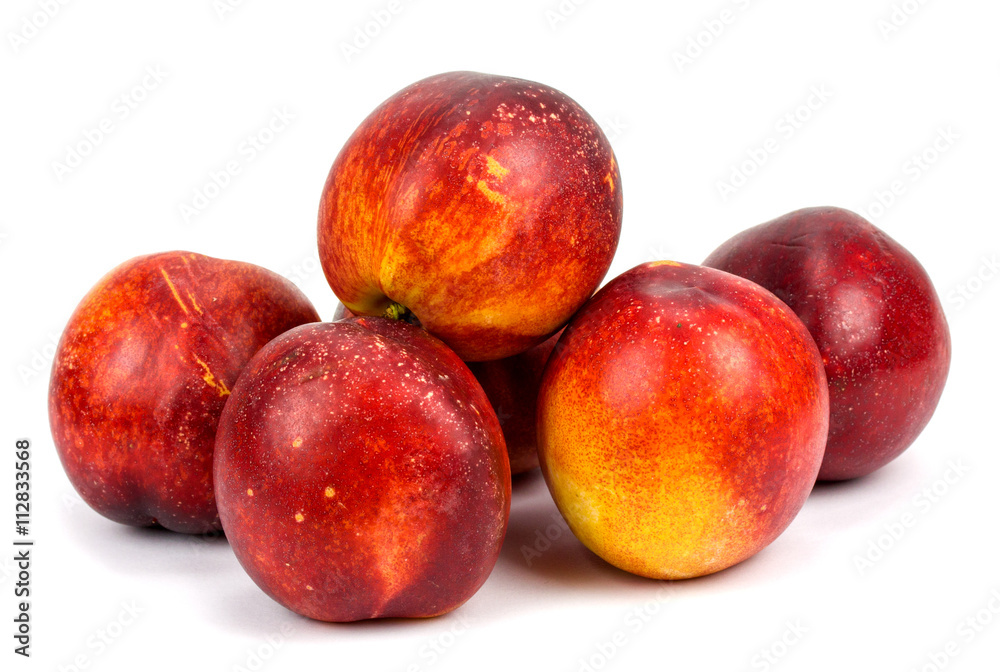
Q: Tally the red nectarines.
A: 6